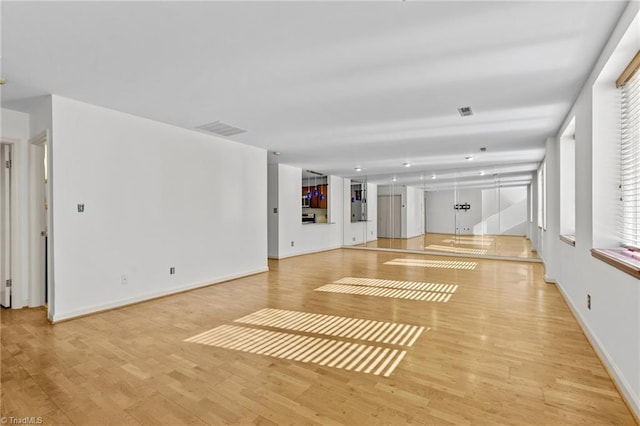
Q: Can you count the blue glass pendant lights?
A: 3